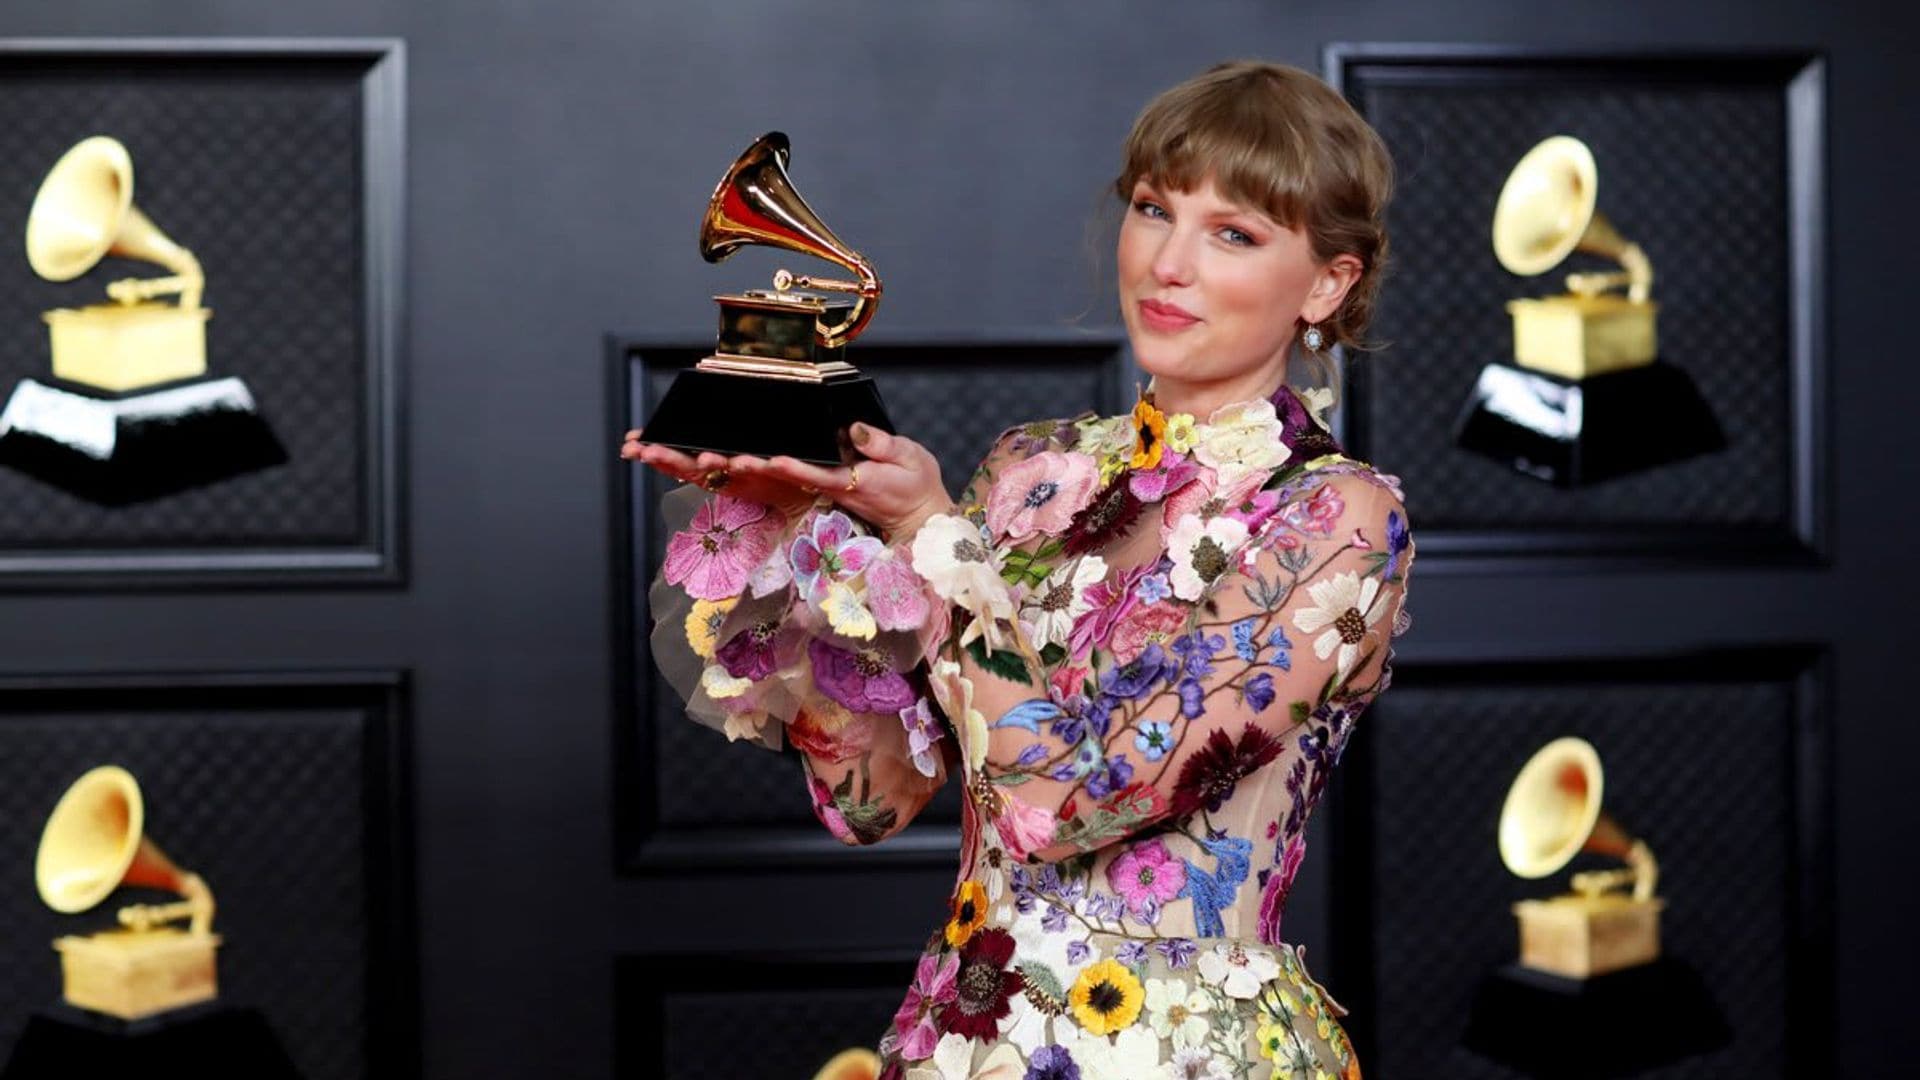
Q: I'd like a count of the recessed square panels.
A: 6